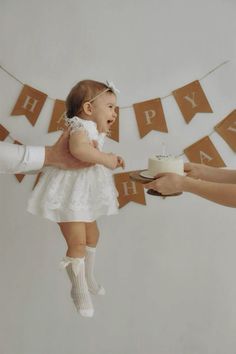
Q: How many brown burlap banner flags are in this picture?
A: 11